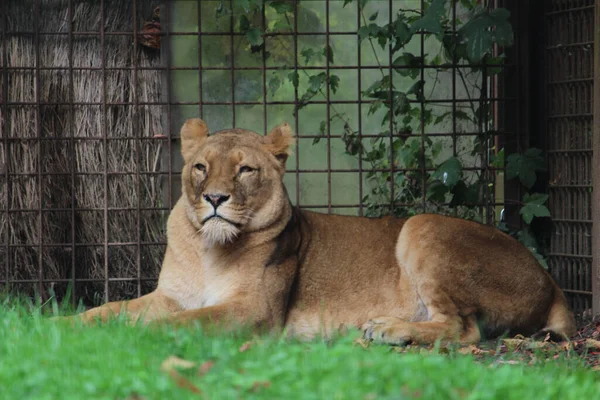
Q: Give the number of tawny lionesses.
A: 1